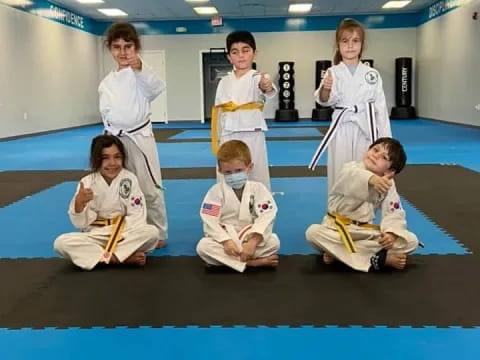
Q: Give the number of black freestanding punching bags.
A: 4